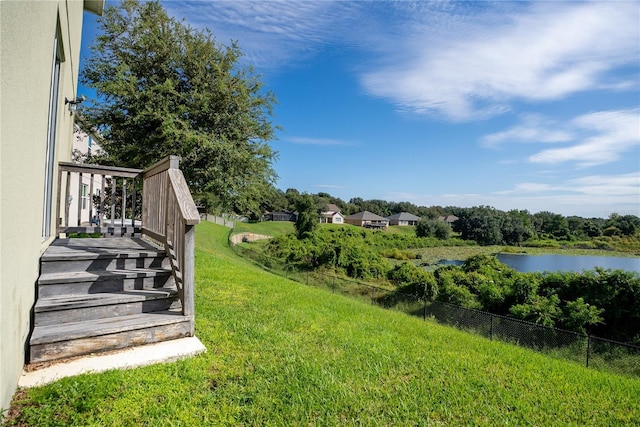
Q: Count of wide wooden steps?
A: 4